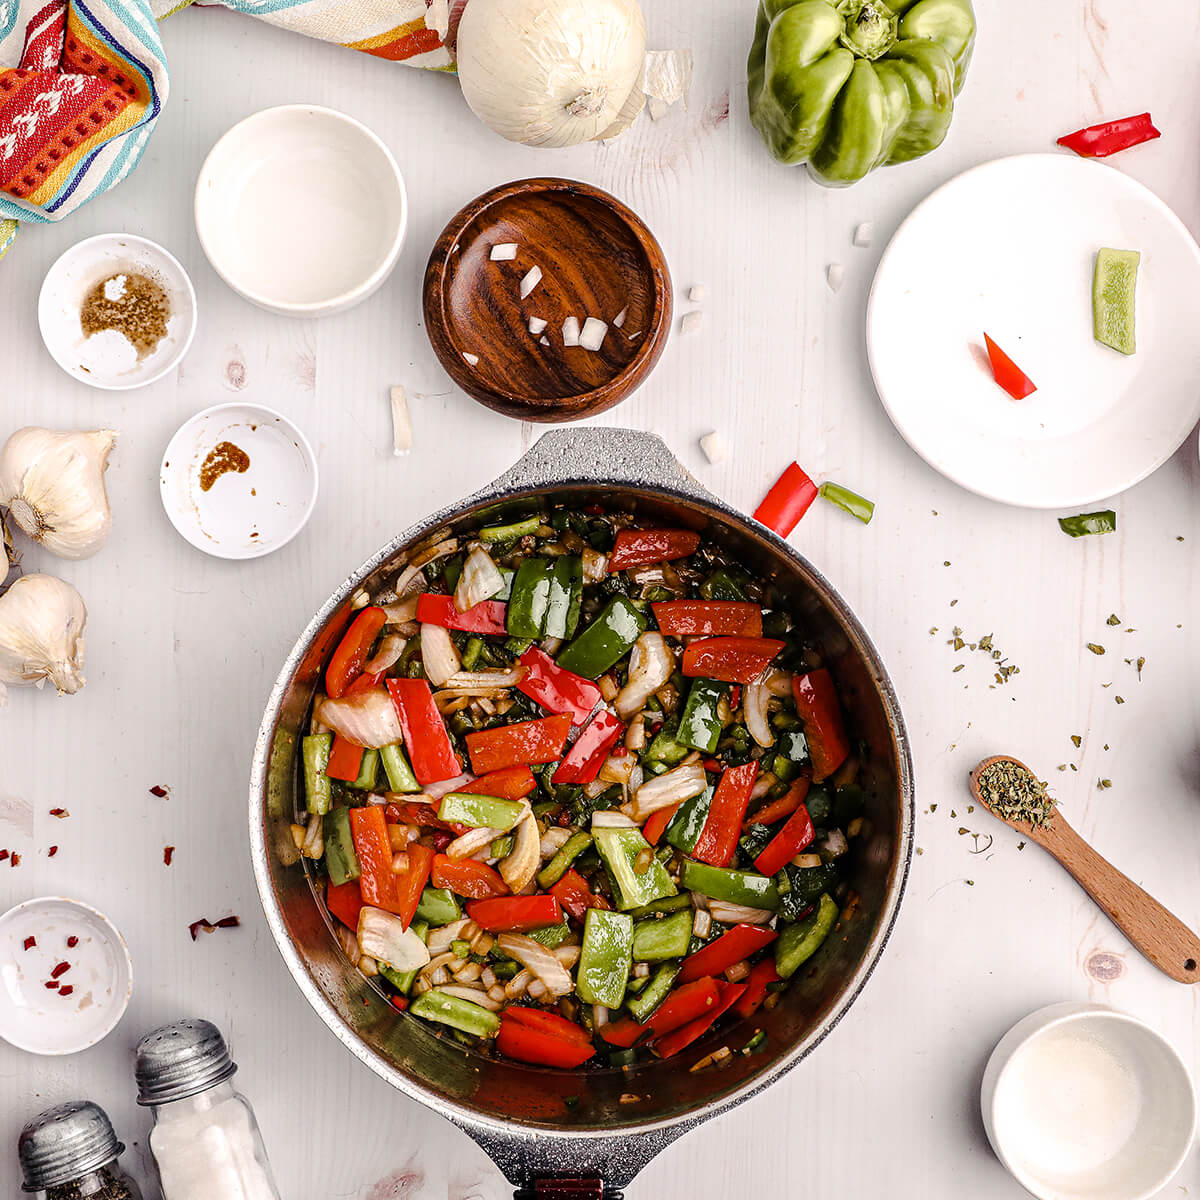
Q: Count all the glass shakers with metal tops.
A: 2